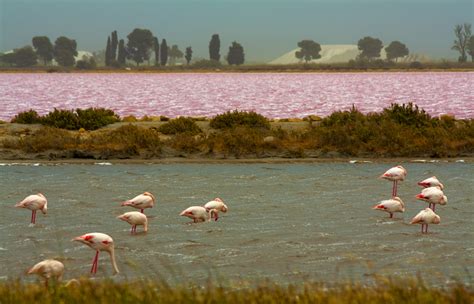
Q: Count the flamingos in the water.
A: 12